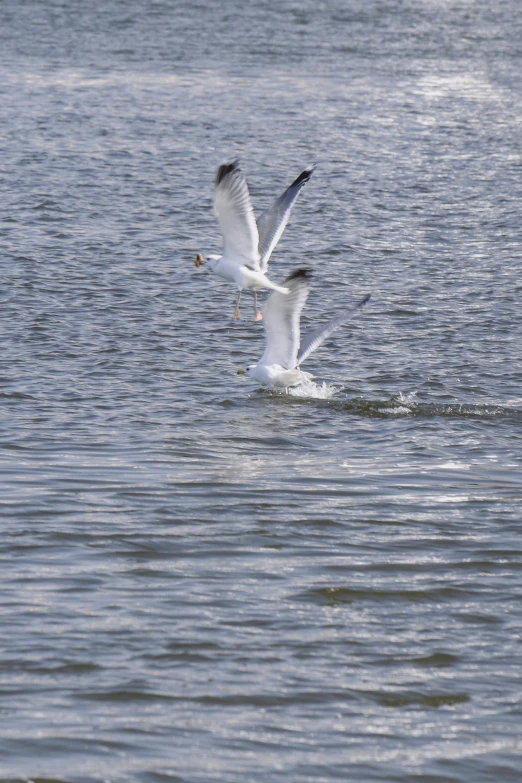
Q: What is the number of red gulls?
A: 0